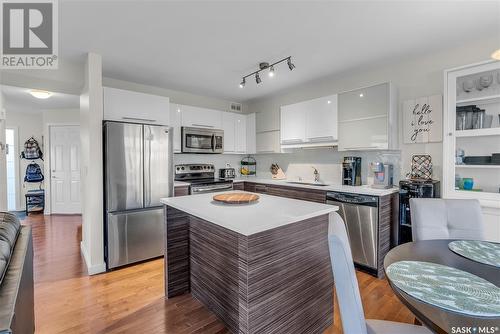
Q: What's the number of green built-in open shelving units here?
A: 0